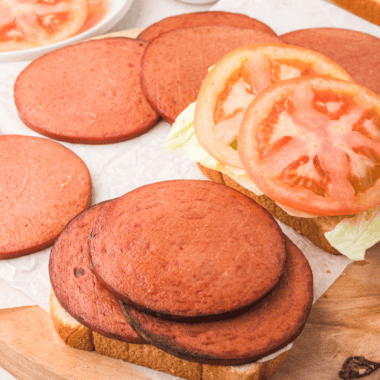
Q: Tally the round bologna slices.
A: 8